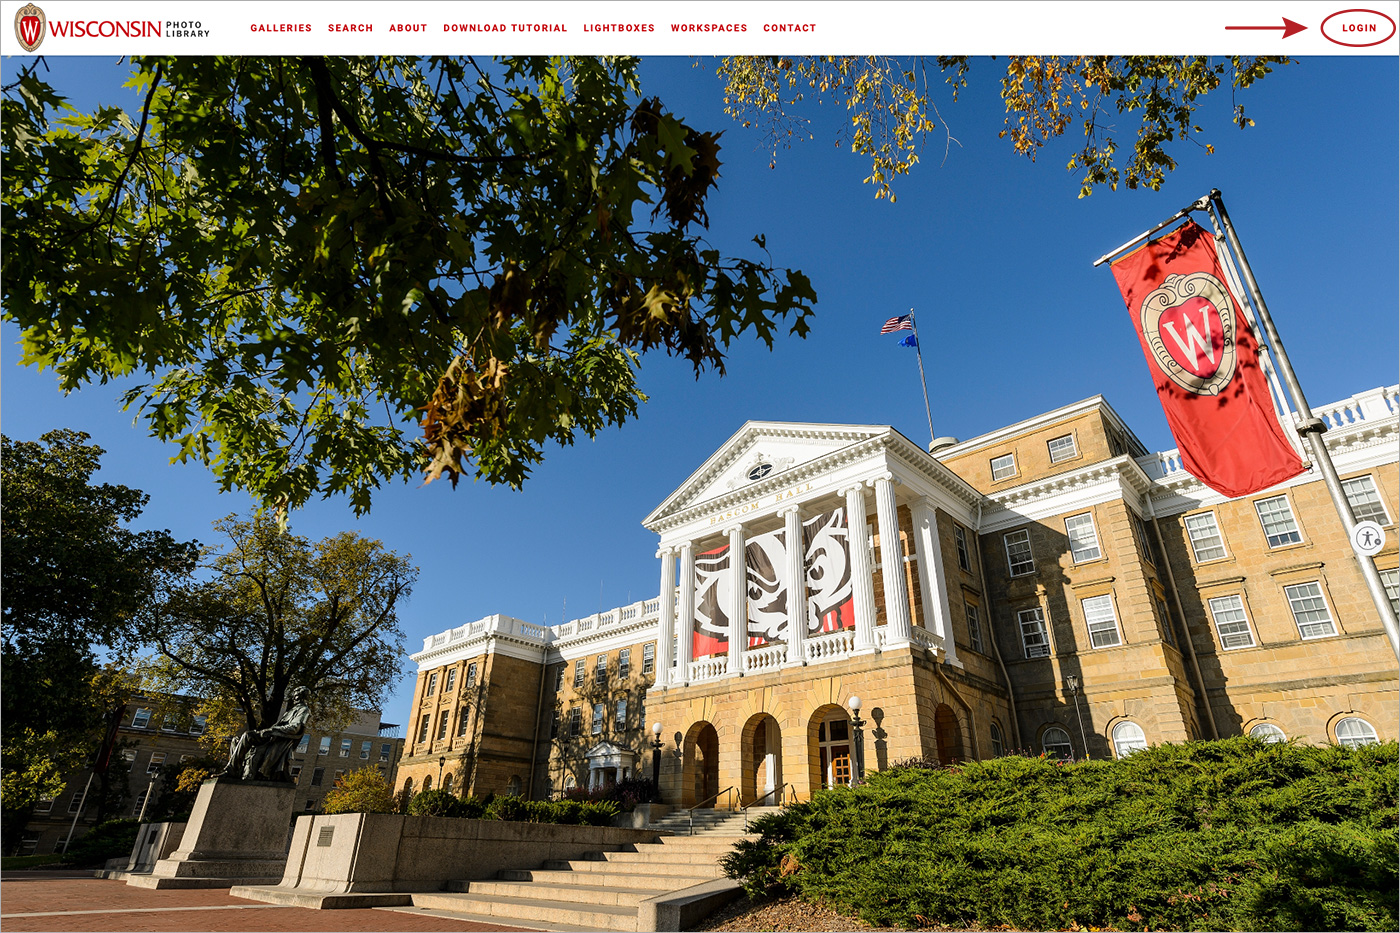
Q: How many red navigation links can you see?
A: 8